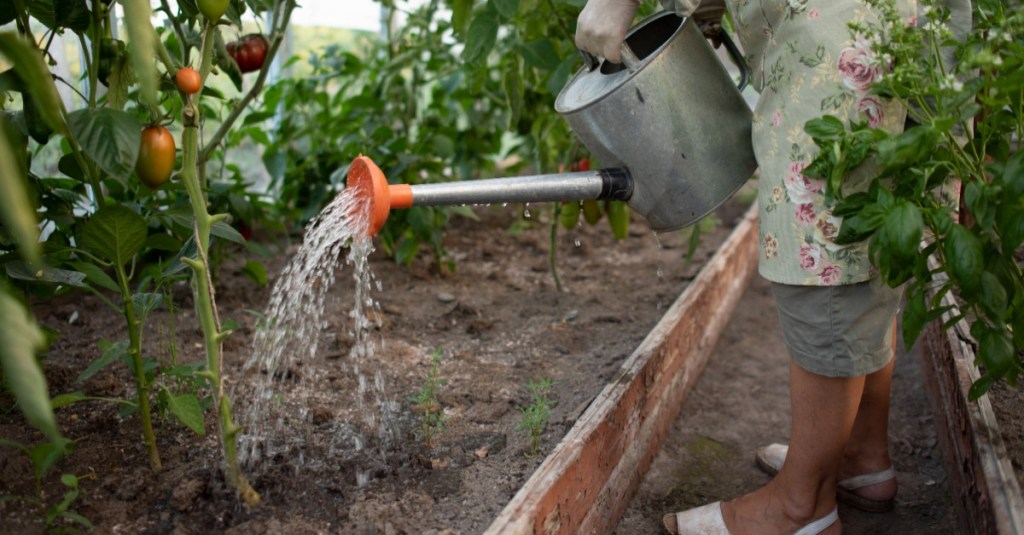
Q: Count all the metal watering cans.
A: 1